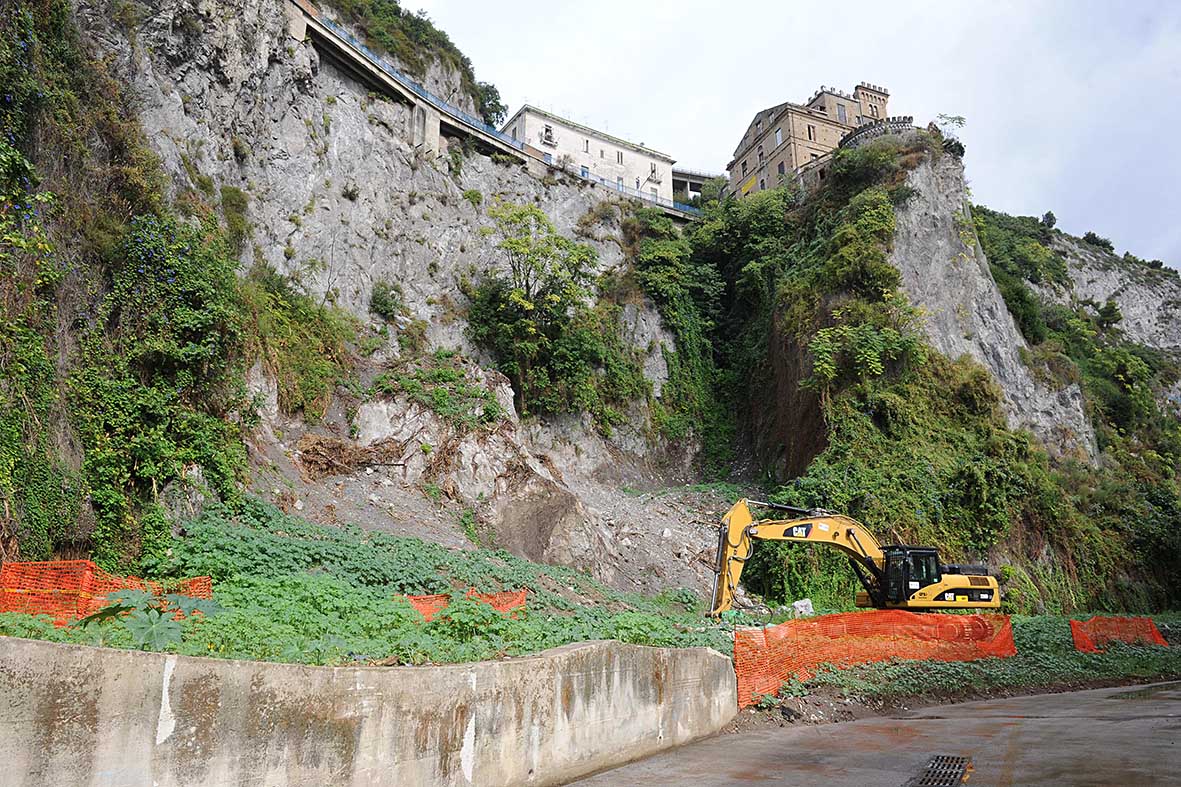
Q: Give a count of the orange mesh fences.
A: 4